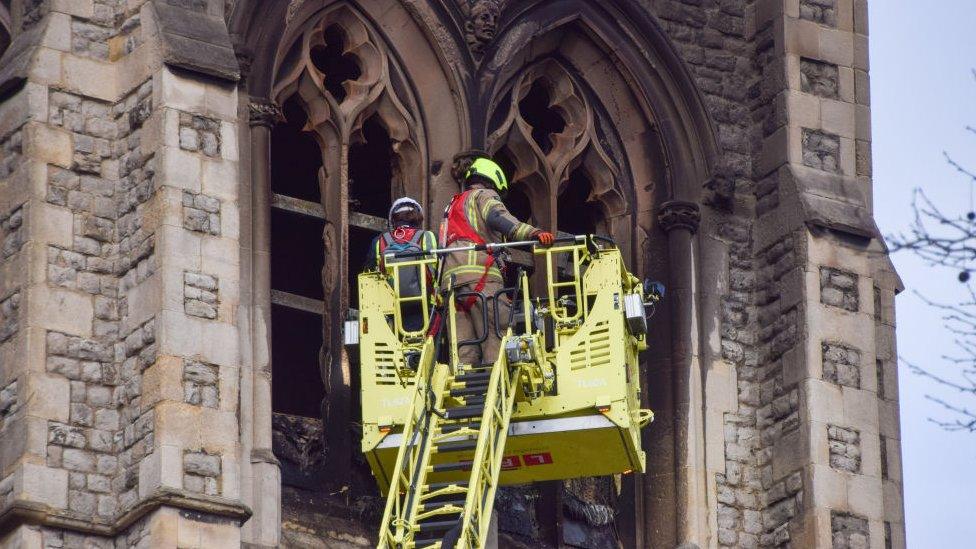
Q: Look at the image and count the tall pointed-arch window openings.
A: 2